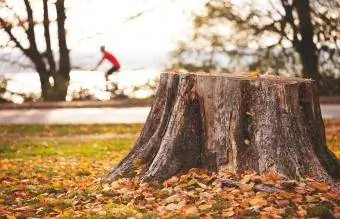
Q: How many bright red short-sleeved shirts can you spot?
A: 1